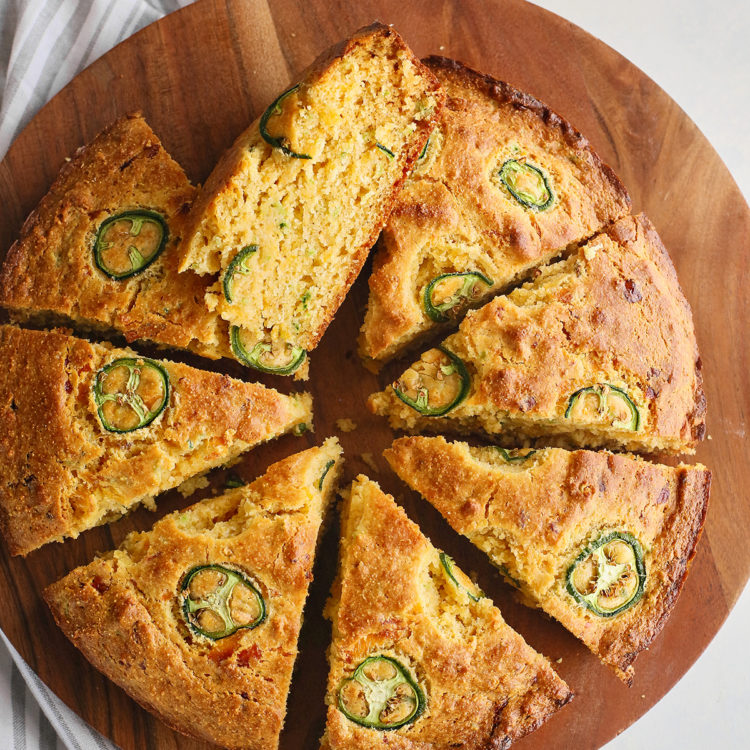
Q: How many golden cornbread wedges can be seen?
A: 8